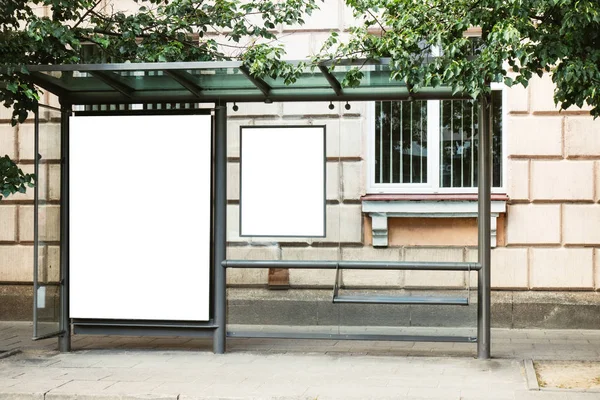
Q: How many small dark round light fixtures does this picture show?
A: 3